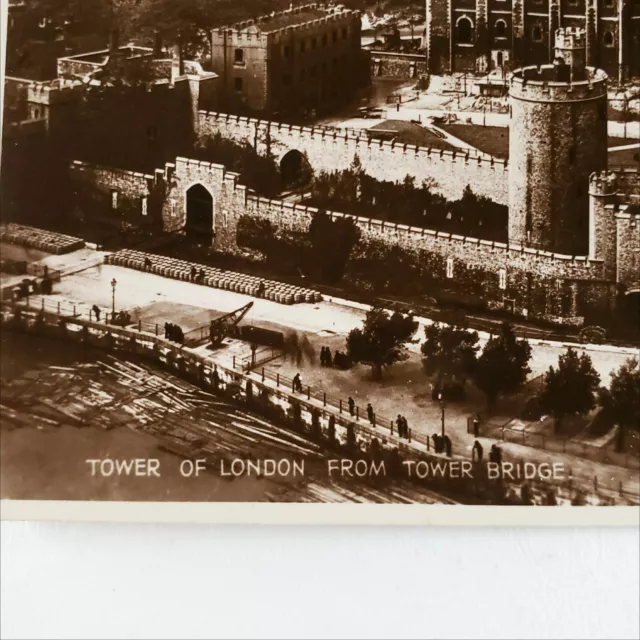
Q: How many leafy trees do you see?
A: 5